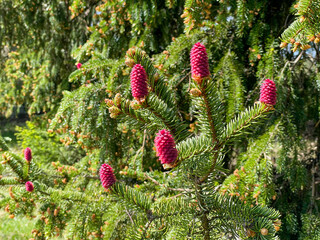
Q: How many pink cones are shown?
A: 8